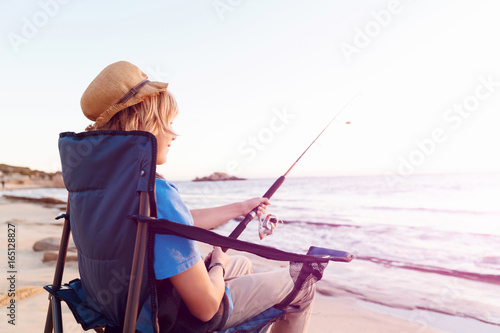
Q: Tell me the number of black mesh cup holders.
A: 1